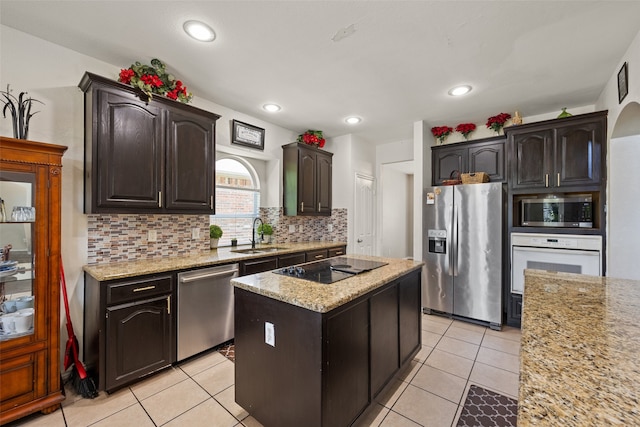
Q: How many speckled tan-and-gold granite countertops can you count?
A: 3